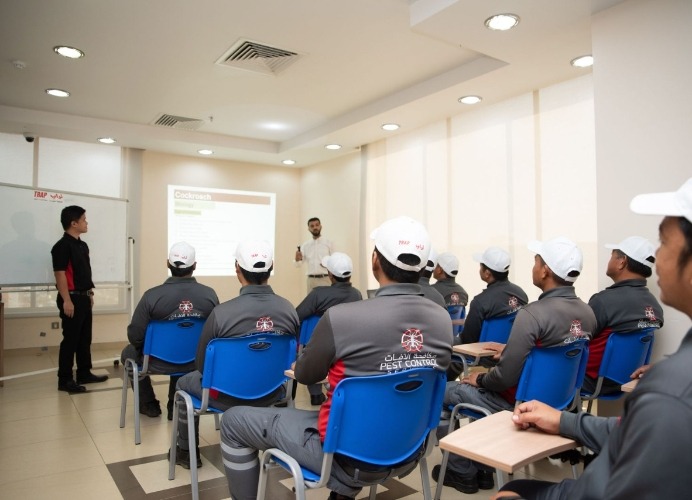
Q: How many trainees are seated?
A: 10